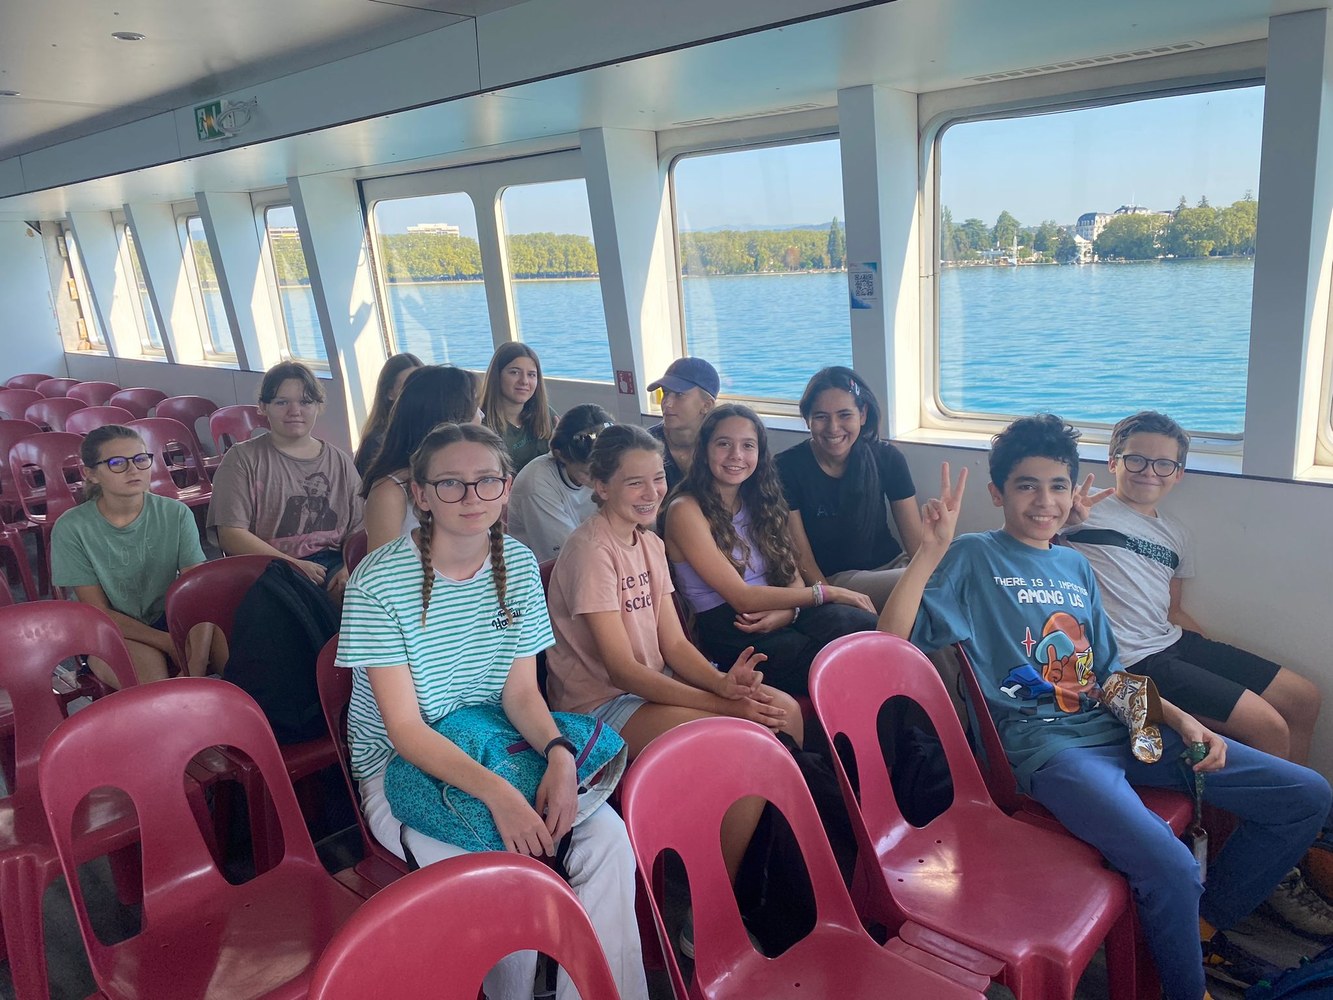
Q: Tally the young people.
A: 13